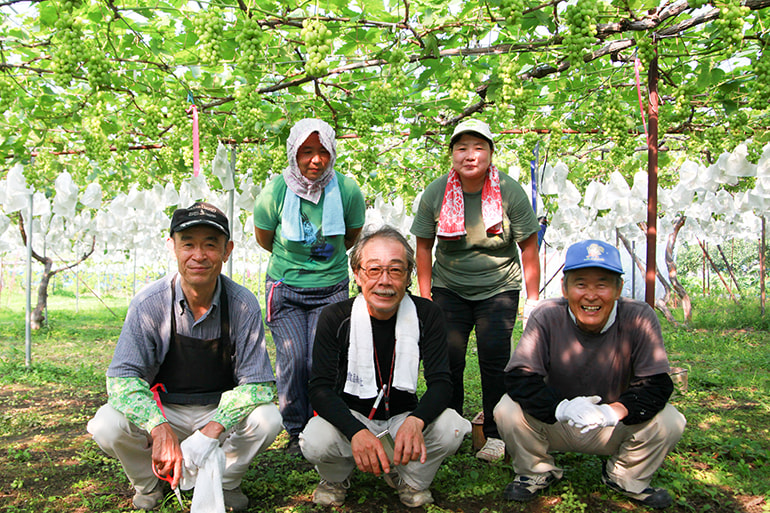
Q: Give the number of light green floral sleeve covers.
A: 2